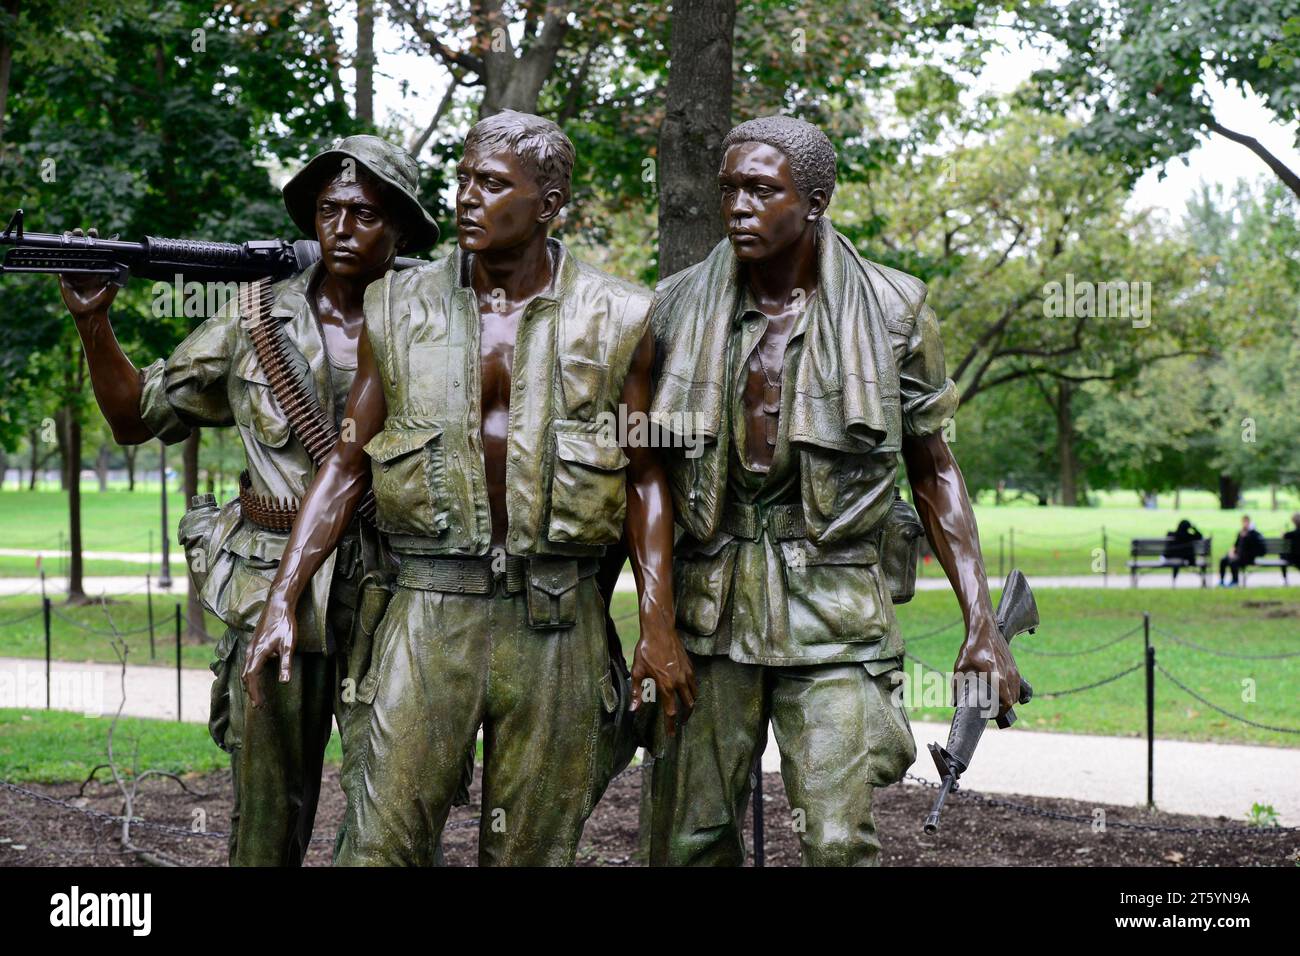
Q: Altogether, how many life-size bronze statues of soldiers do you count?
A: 3